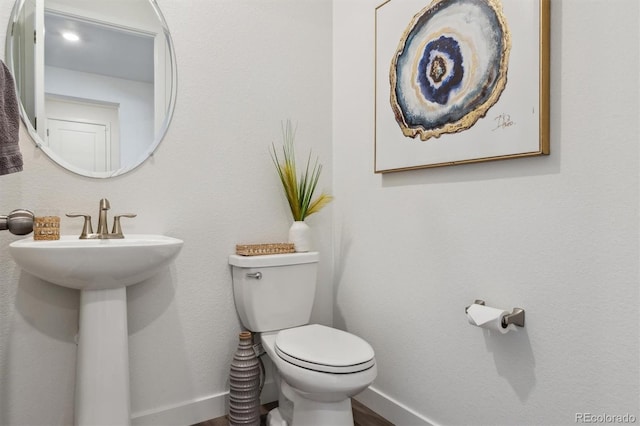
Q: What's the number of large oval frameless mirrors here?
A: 1